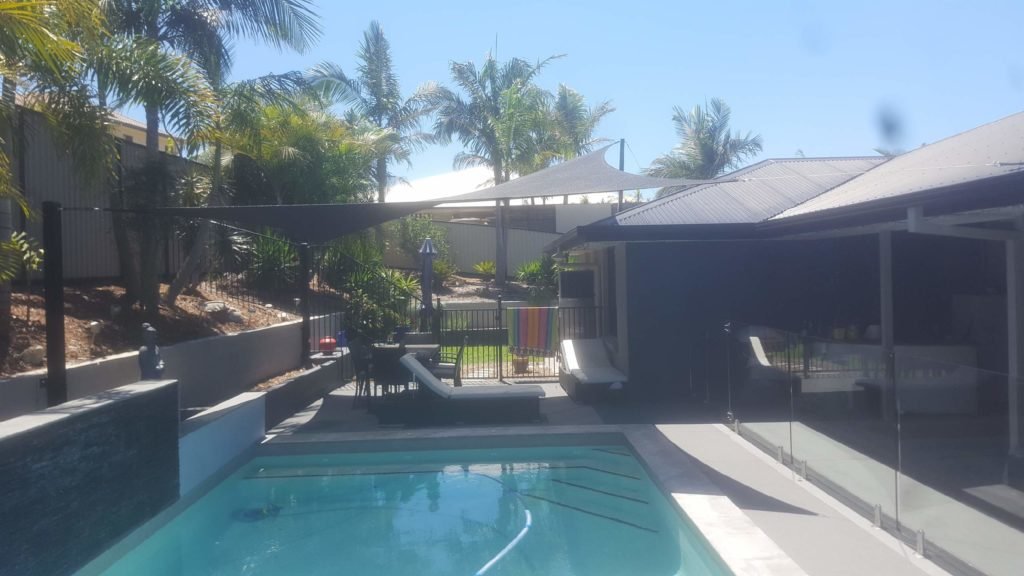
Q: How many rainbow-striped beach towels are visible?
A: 1